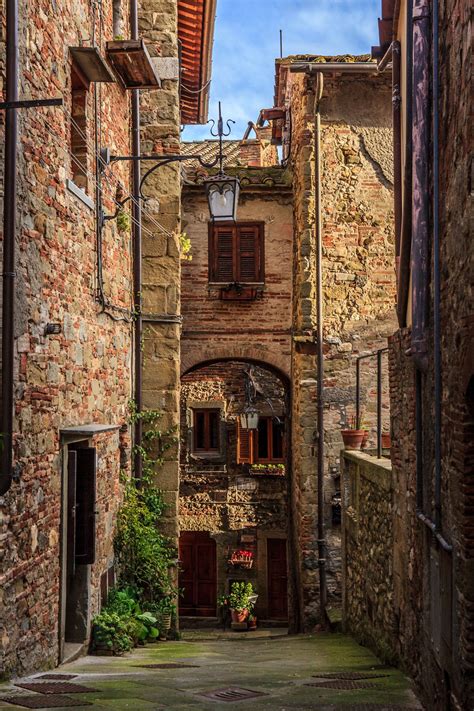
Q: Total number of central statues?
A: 0